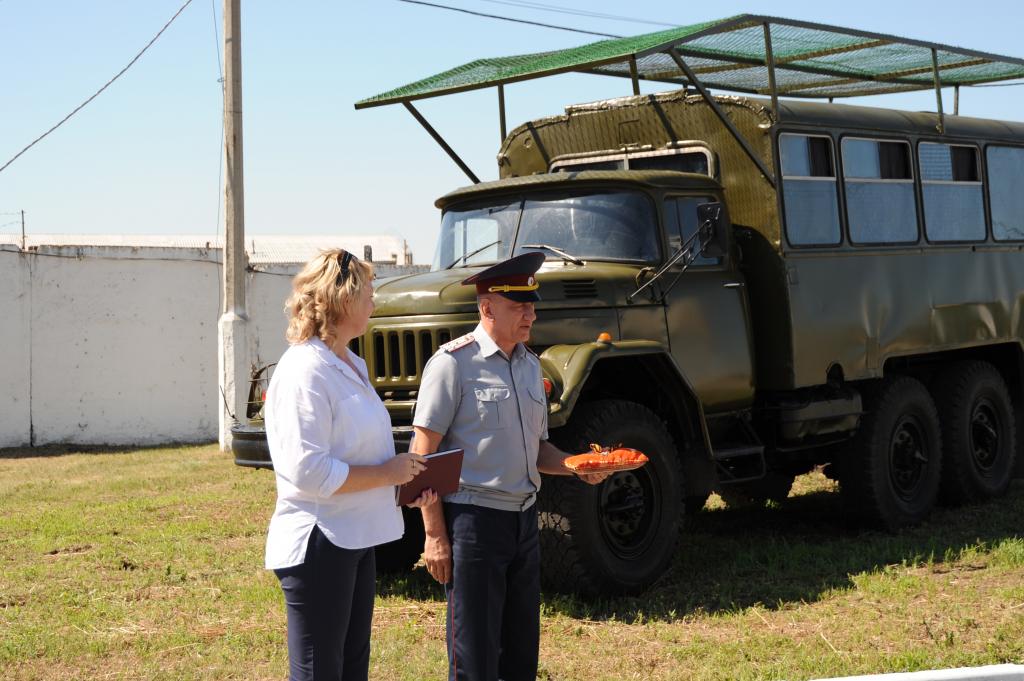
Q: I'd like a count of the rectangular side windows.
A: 4